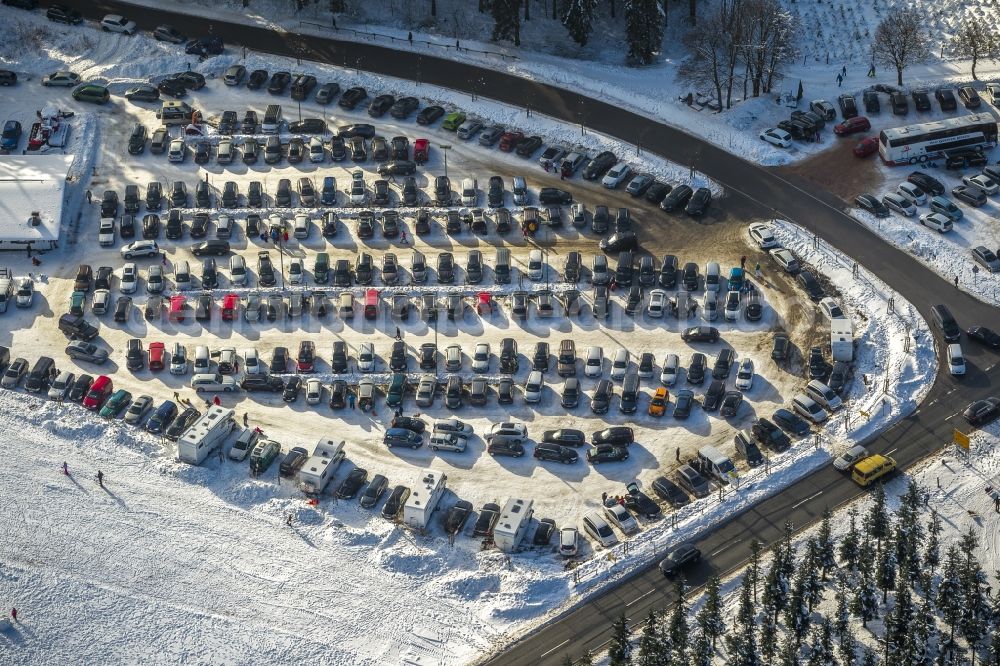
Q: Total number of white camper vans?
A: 5